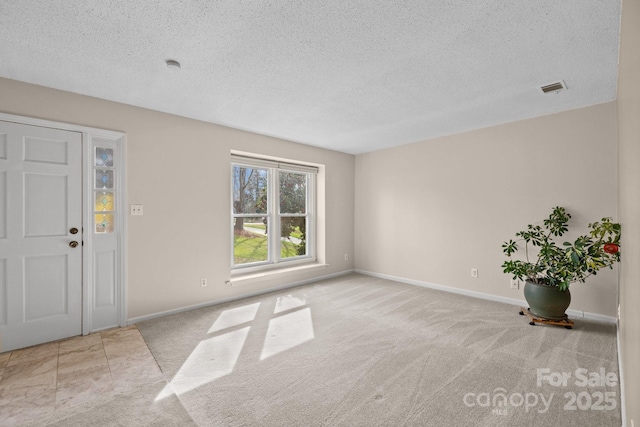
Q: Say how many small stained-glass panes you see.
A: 4